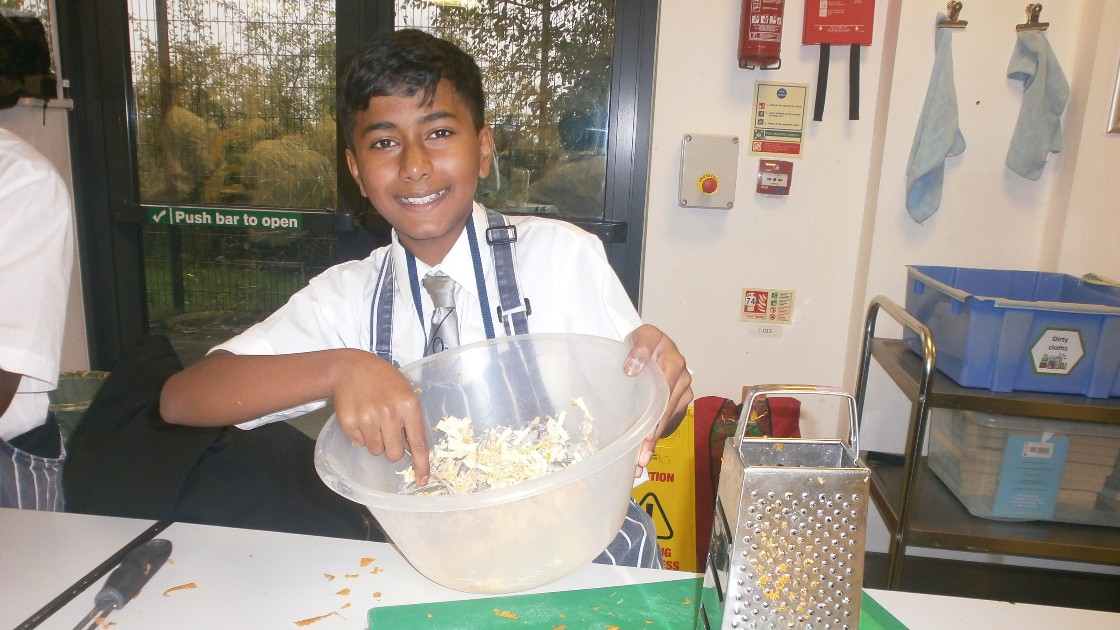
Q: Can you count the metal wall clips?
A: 2